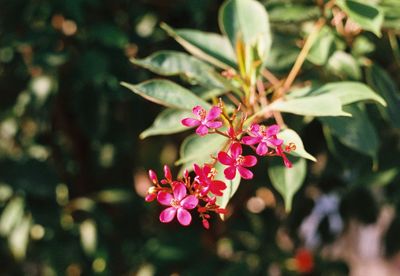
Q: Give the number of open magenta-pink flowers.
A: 5